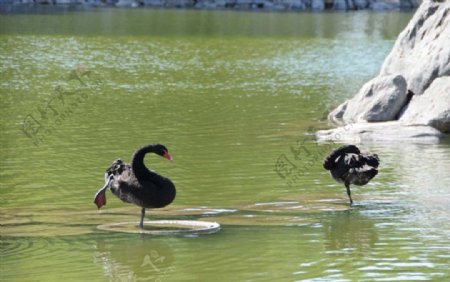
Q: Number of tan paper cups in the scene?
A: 0